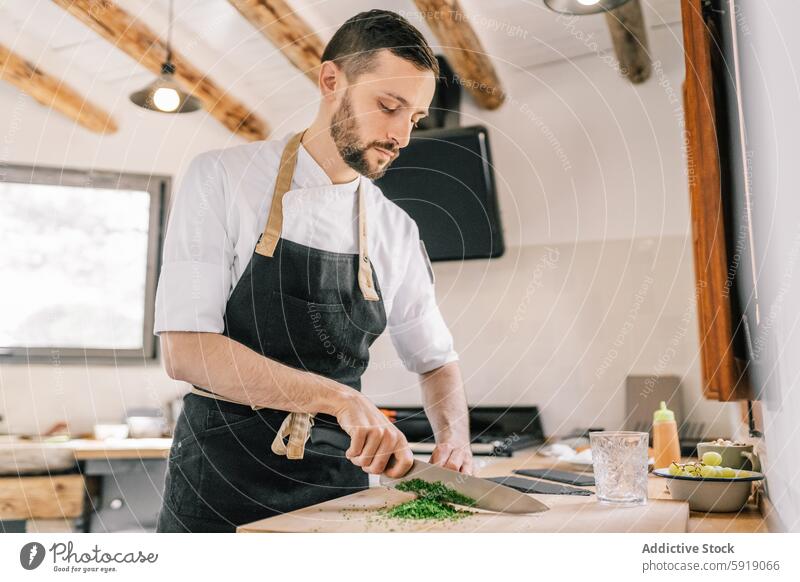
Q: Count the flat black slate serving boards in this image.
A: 2